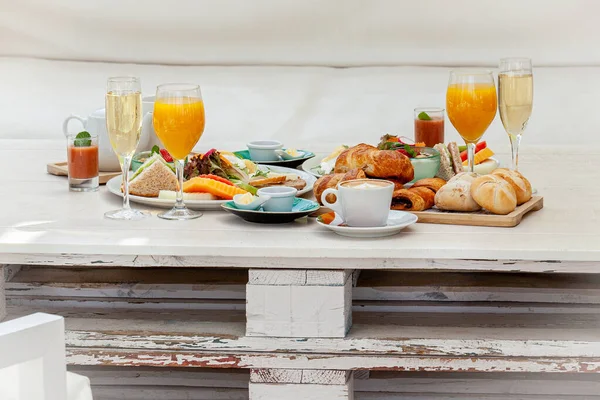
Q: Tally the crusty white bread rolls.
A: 4